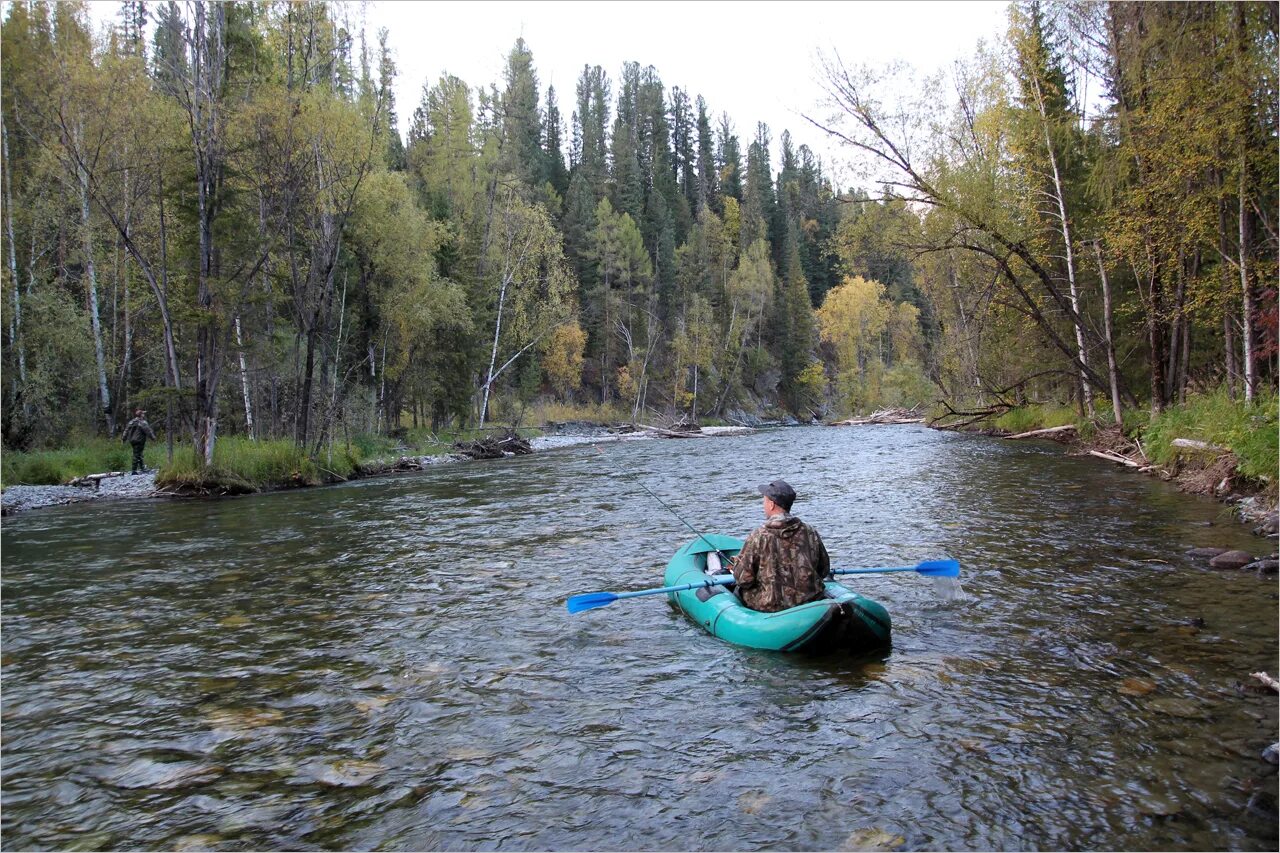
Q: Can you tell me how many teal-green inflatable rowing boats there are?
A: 1